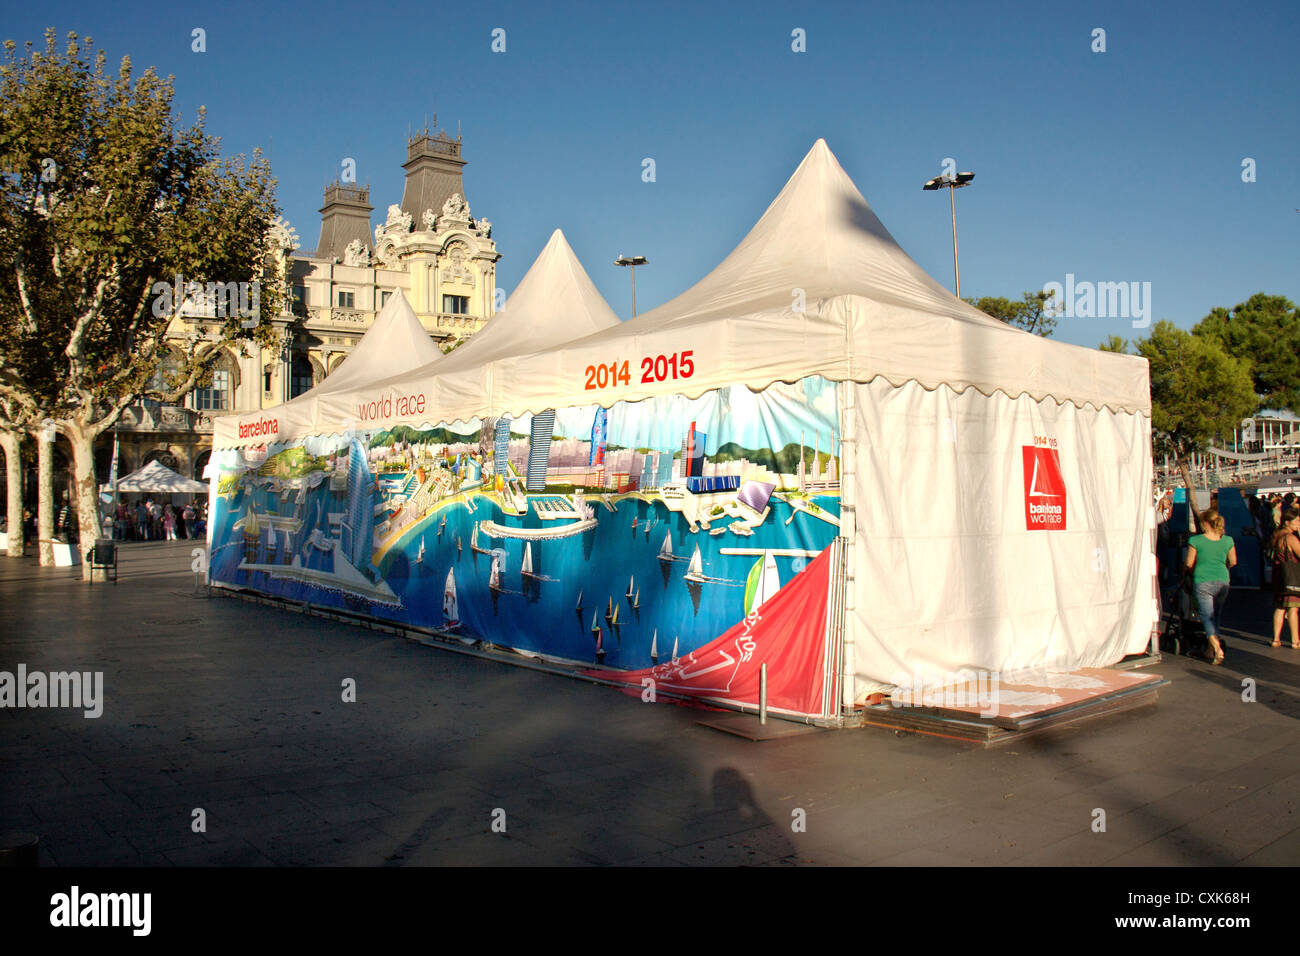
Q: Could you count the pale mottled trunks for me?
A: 3